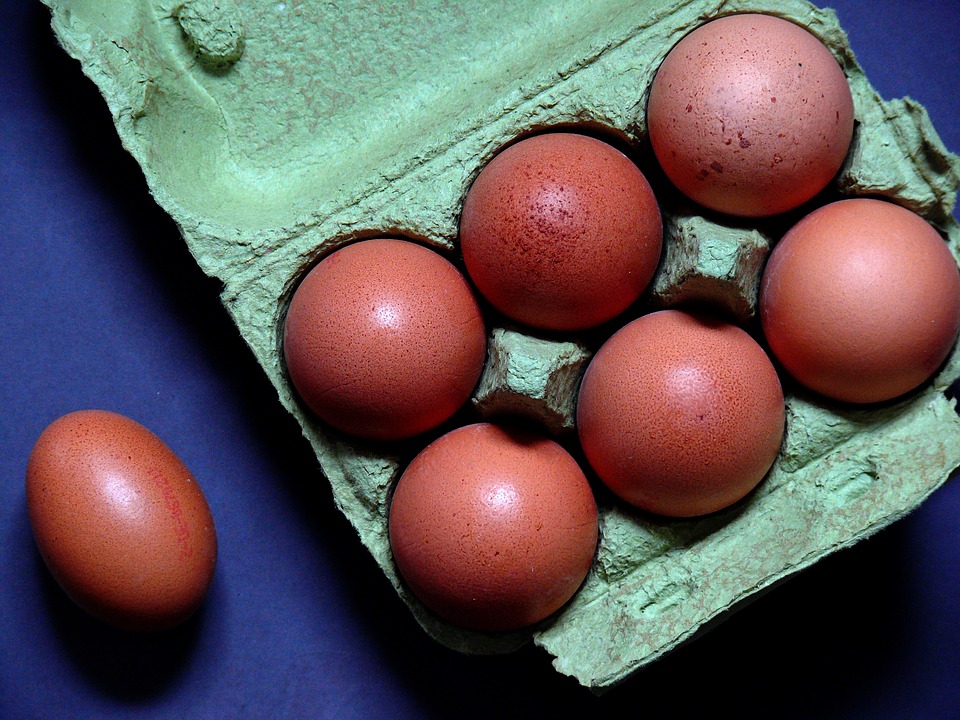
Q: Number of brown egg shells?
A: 7